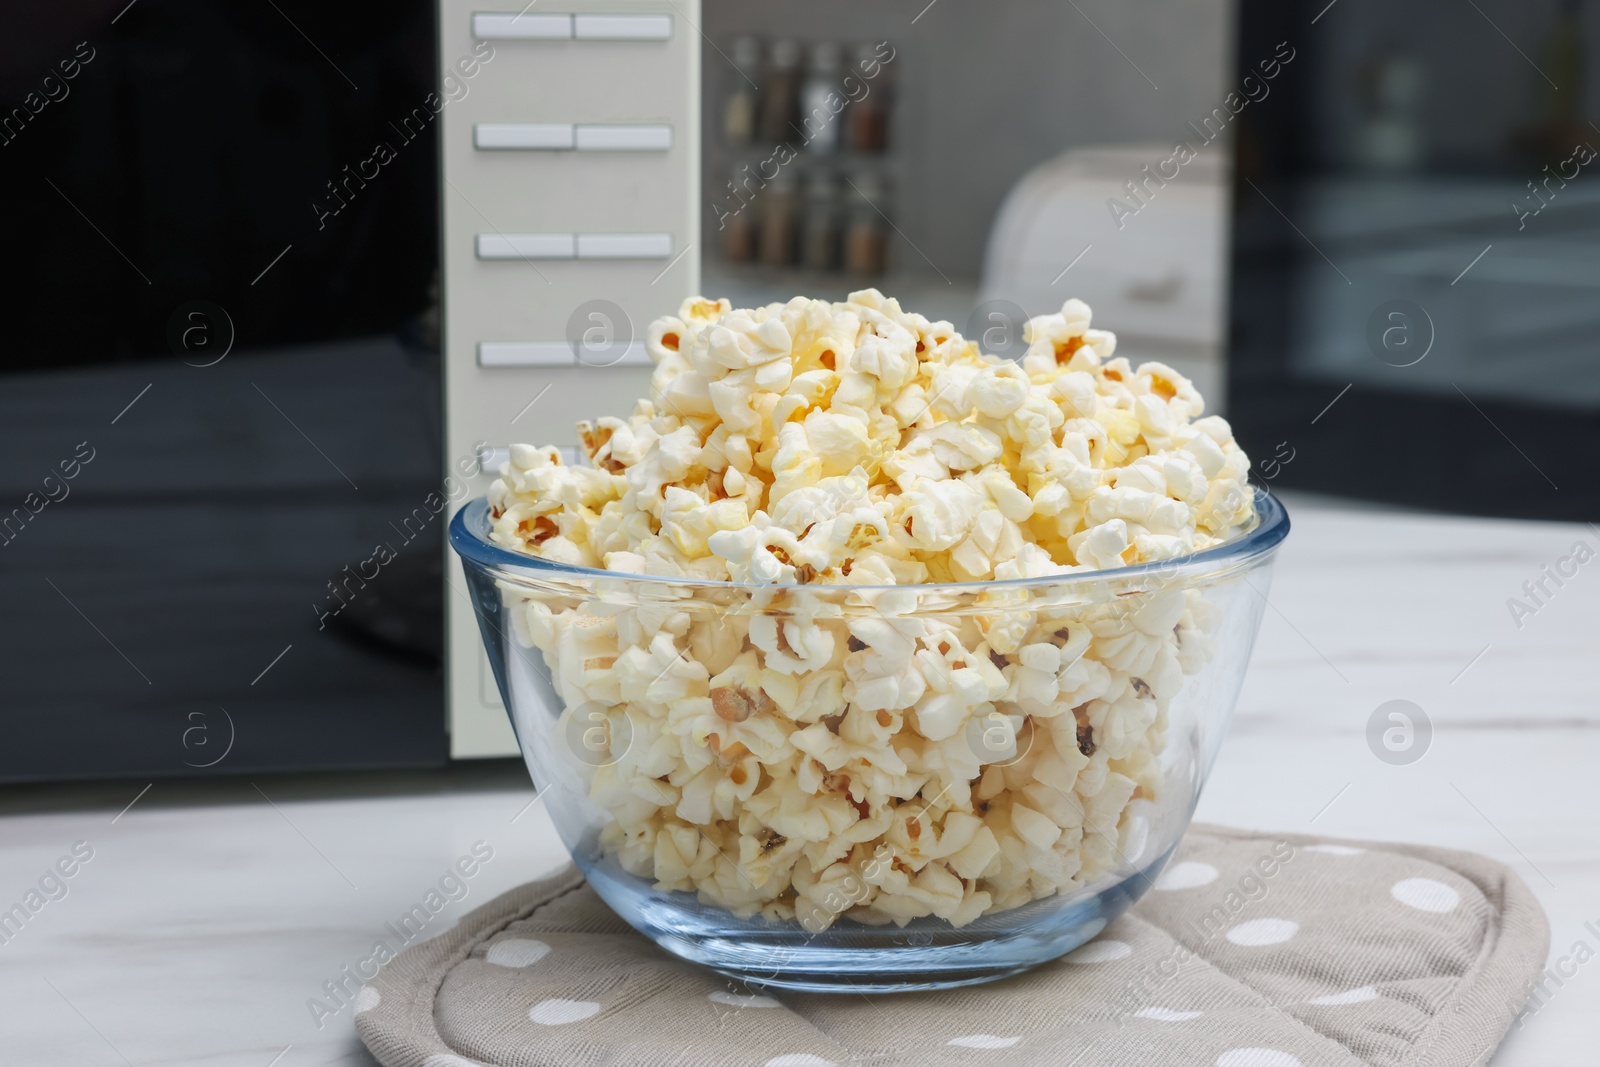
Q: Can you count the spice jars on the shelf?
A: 8